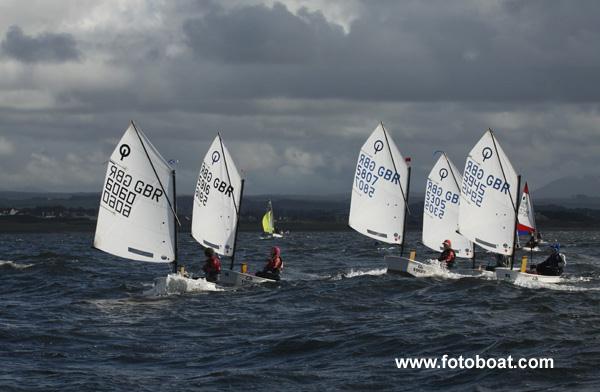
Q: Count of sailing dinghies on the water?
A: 7